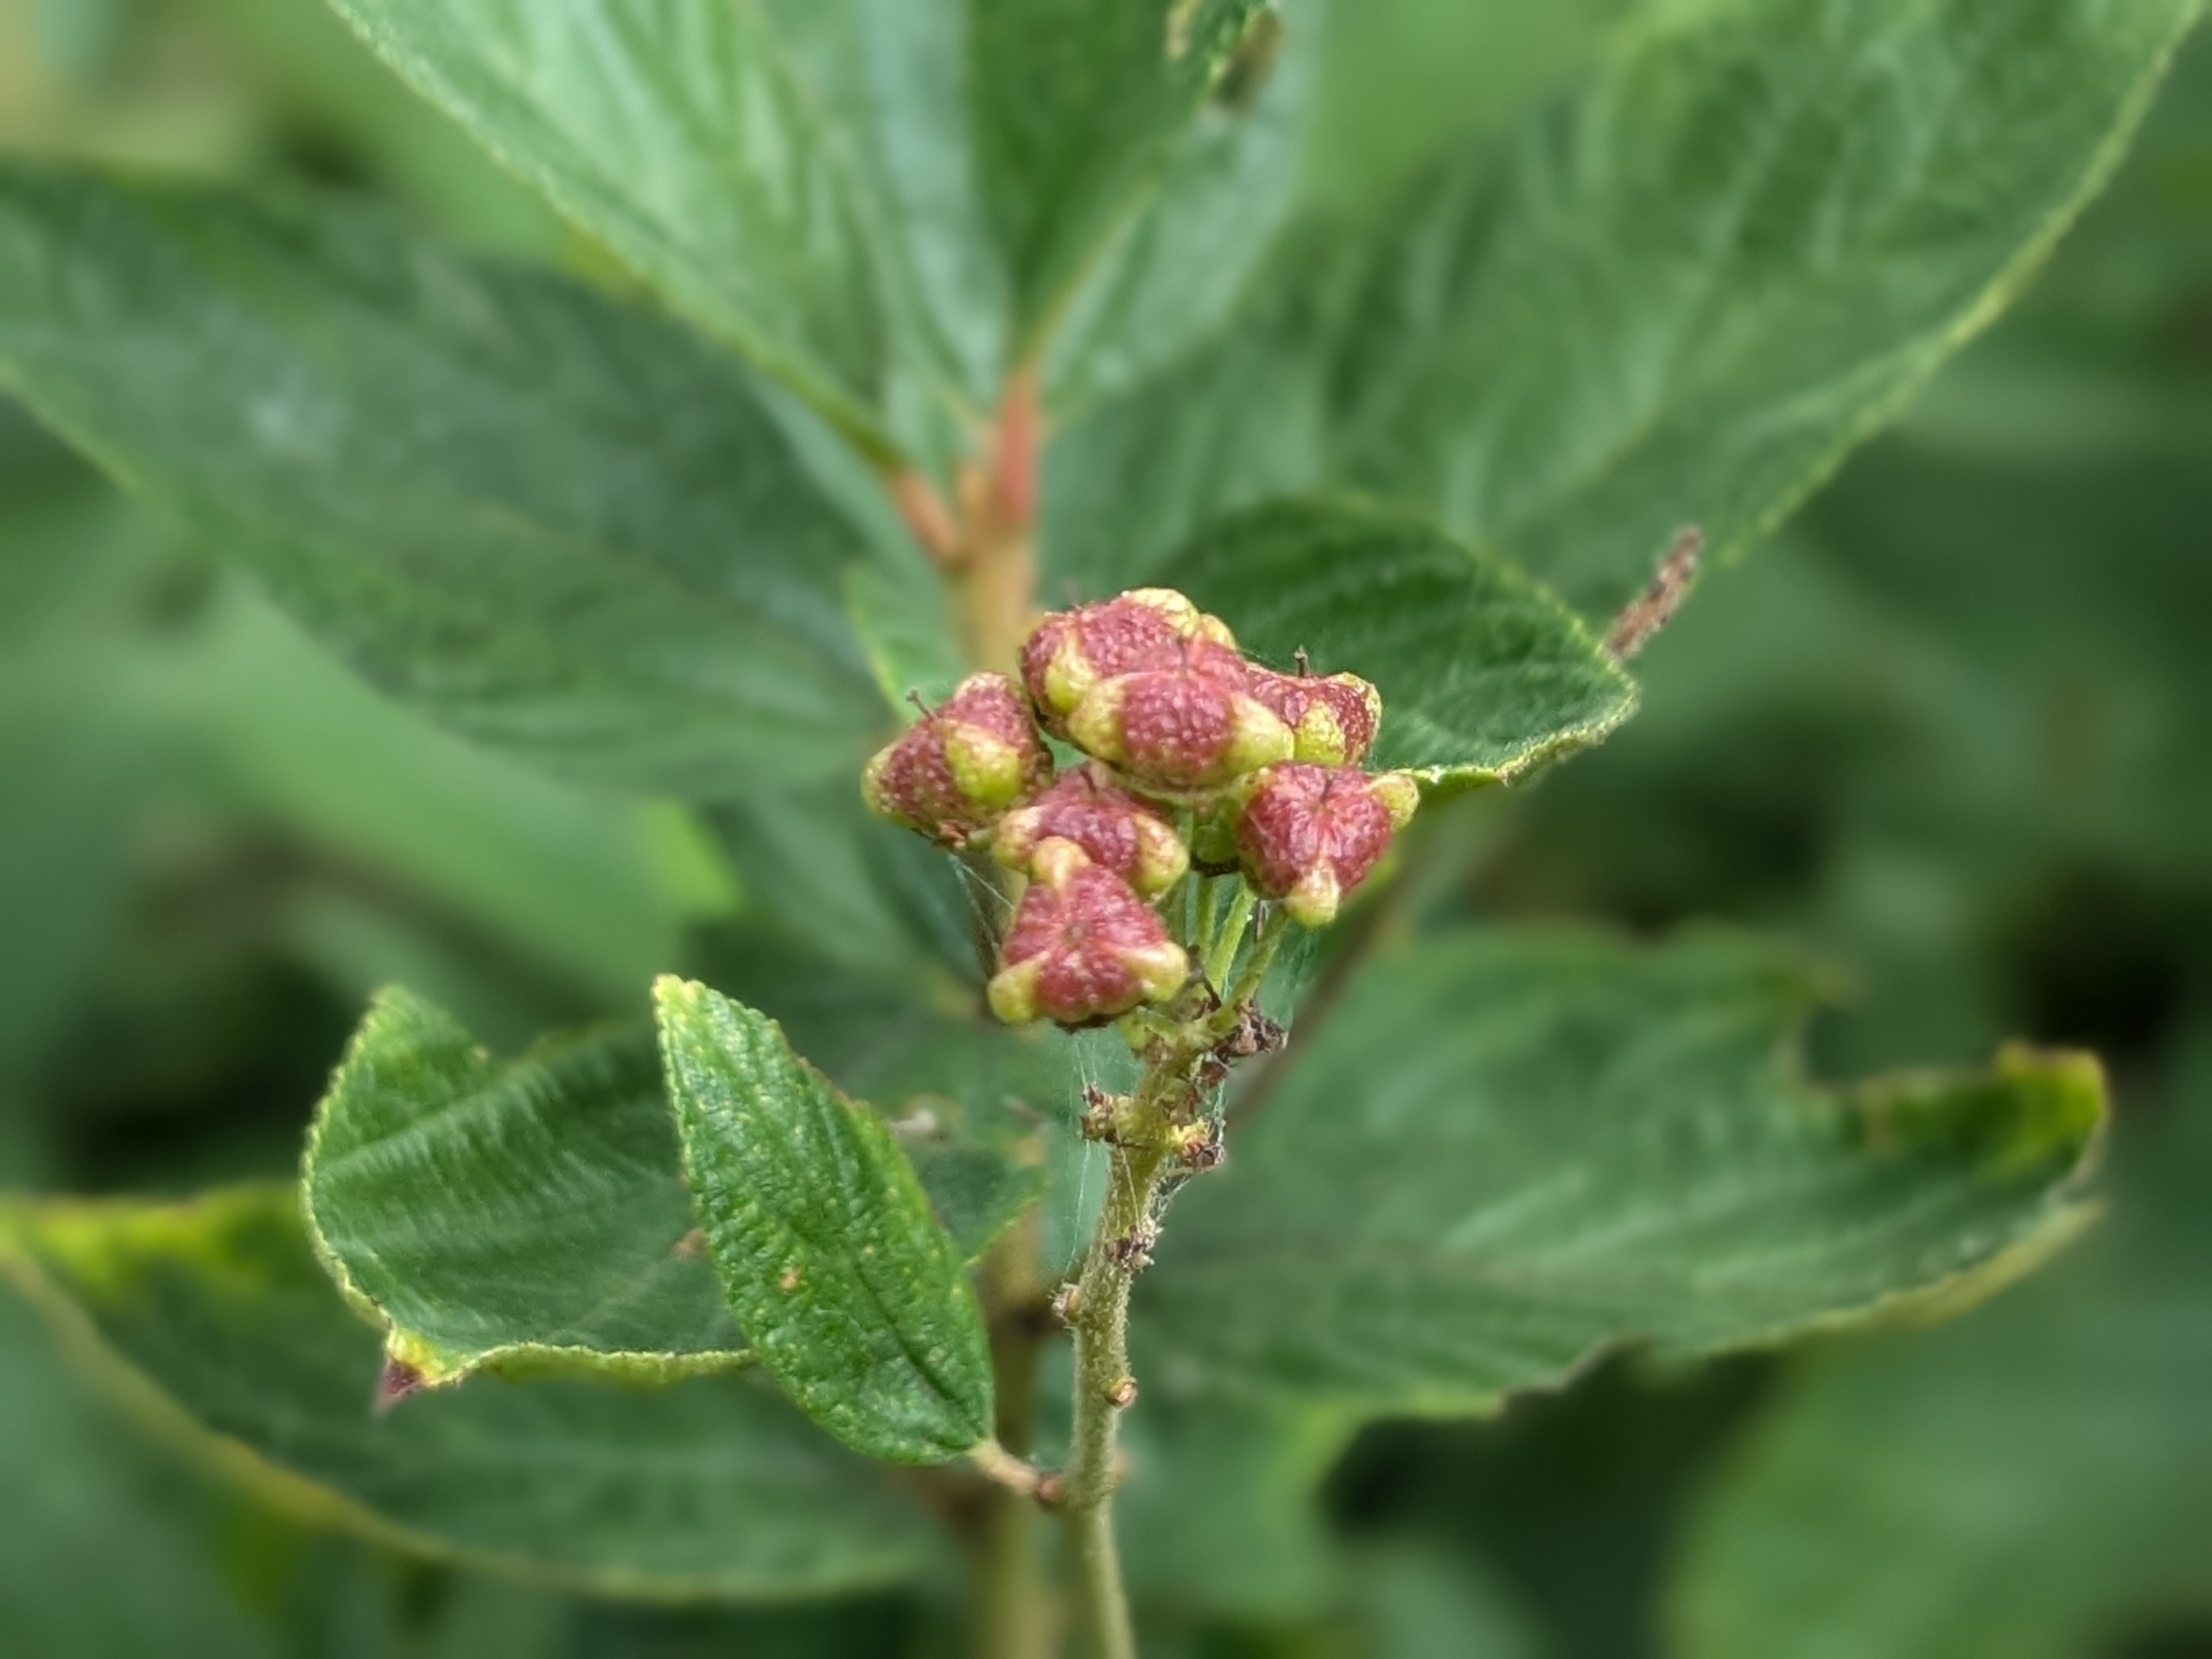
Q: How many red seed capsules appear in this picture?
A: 7